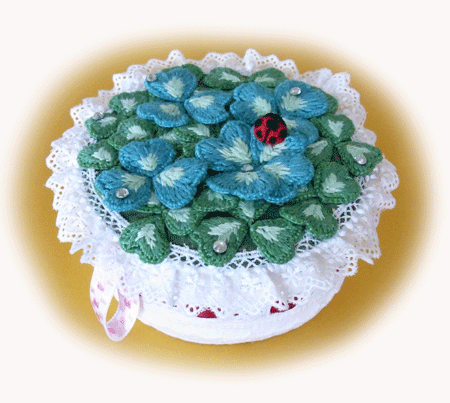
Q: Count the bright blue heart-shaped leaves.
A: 13